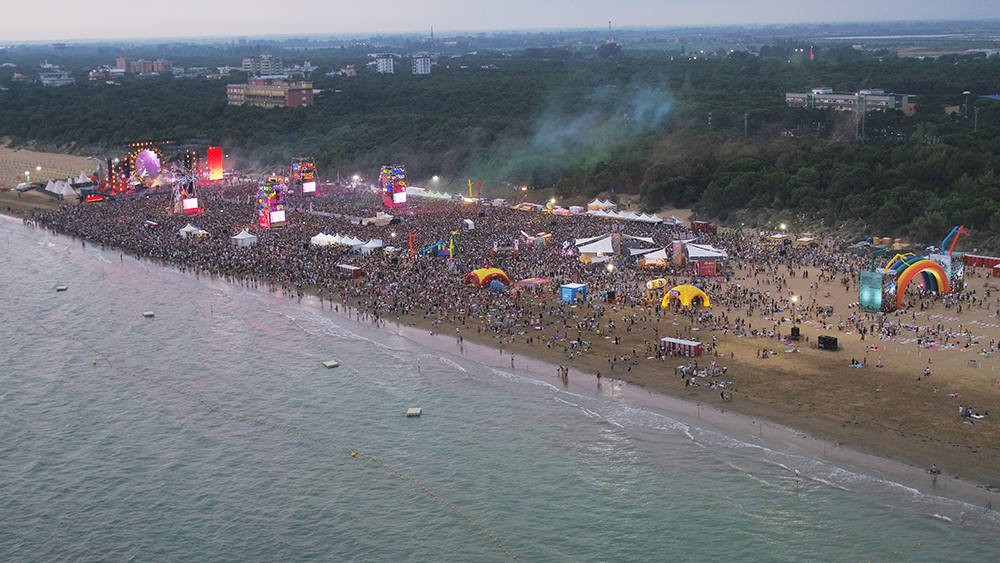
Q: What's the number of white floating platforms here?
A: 4